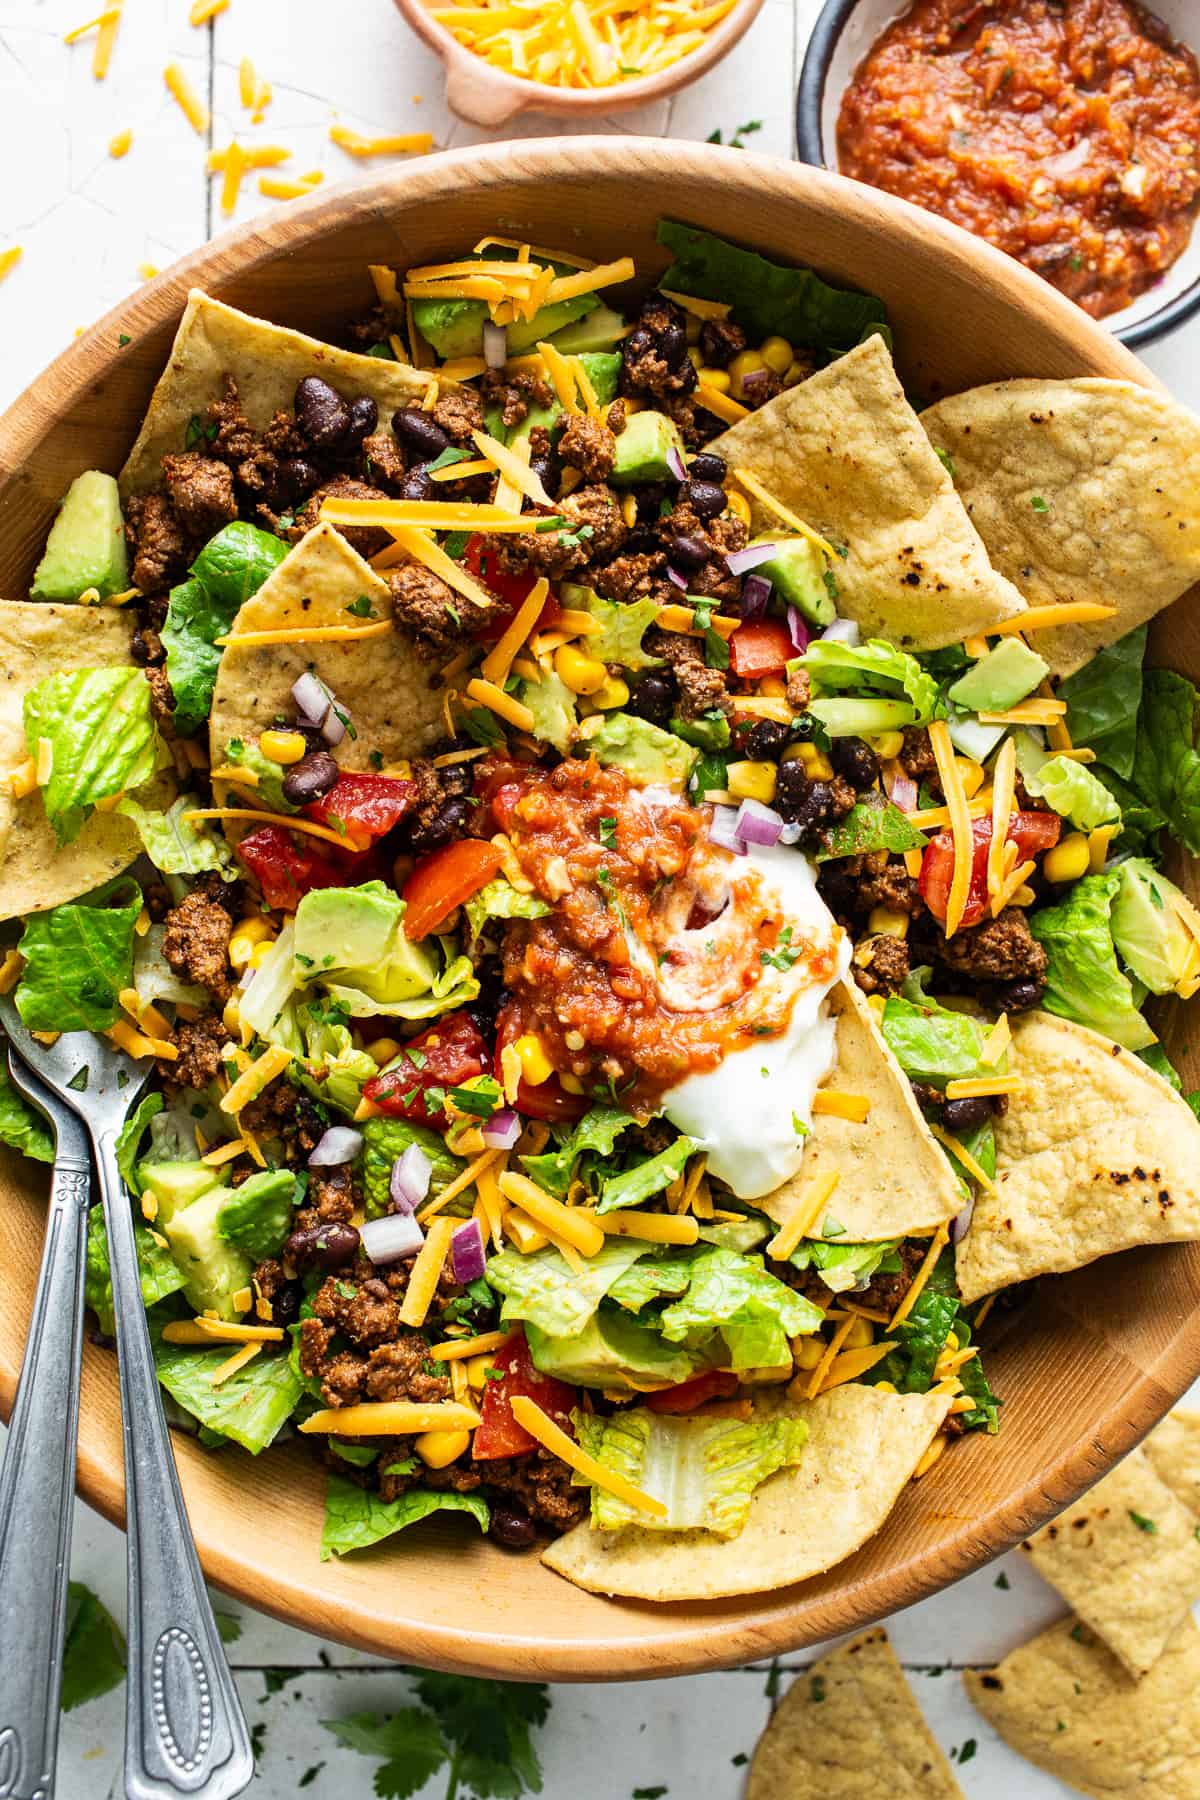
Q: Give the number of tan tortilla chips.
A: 12